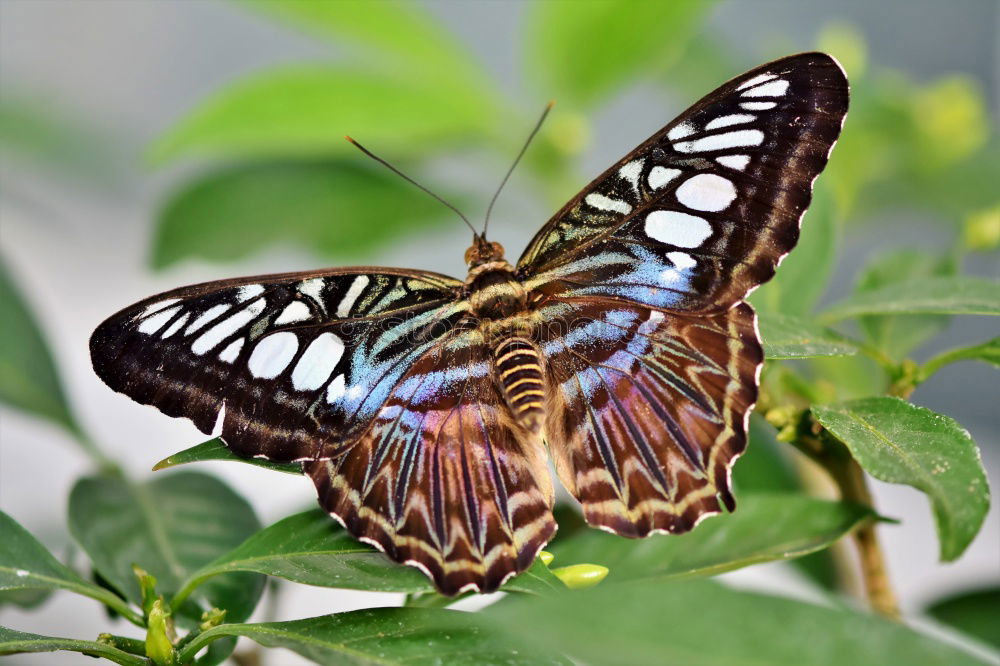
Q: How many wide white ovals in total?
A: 4